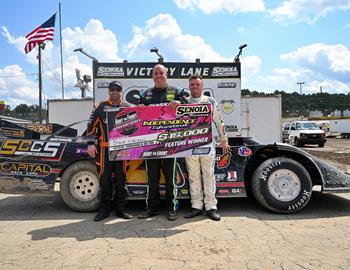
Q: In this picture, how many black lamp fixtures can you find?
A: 3